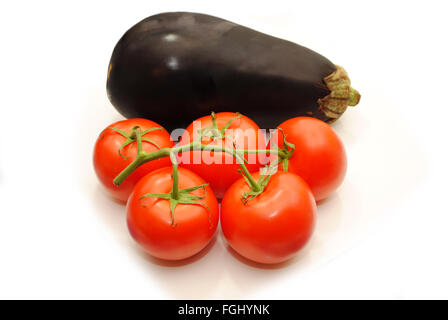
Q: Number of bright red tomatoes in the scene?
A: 5